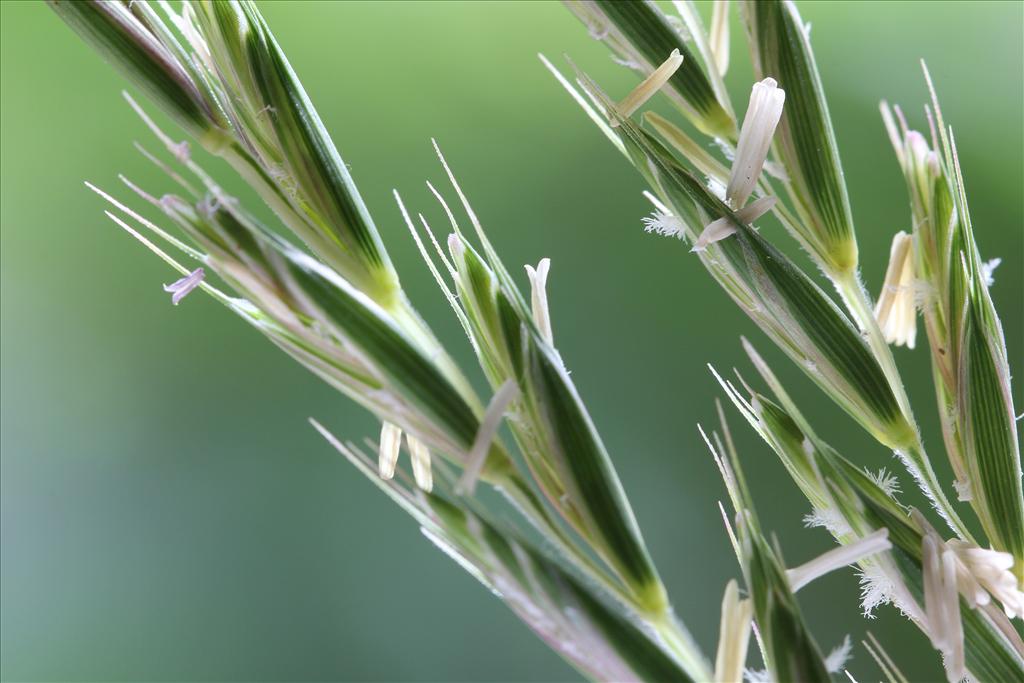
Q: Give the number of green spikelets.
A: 11